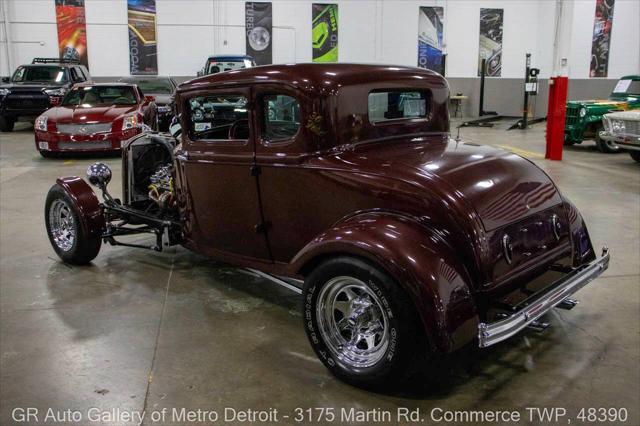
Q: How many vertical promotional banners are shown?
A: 7